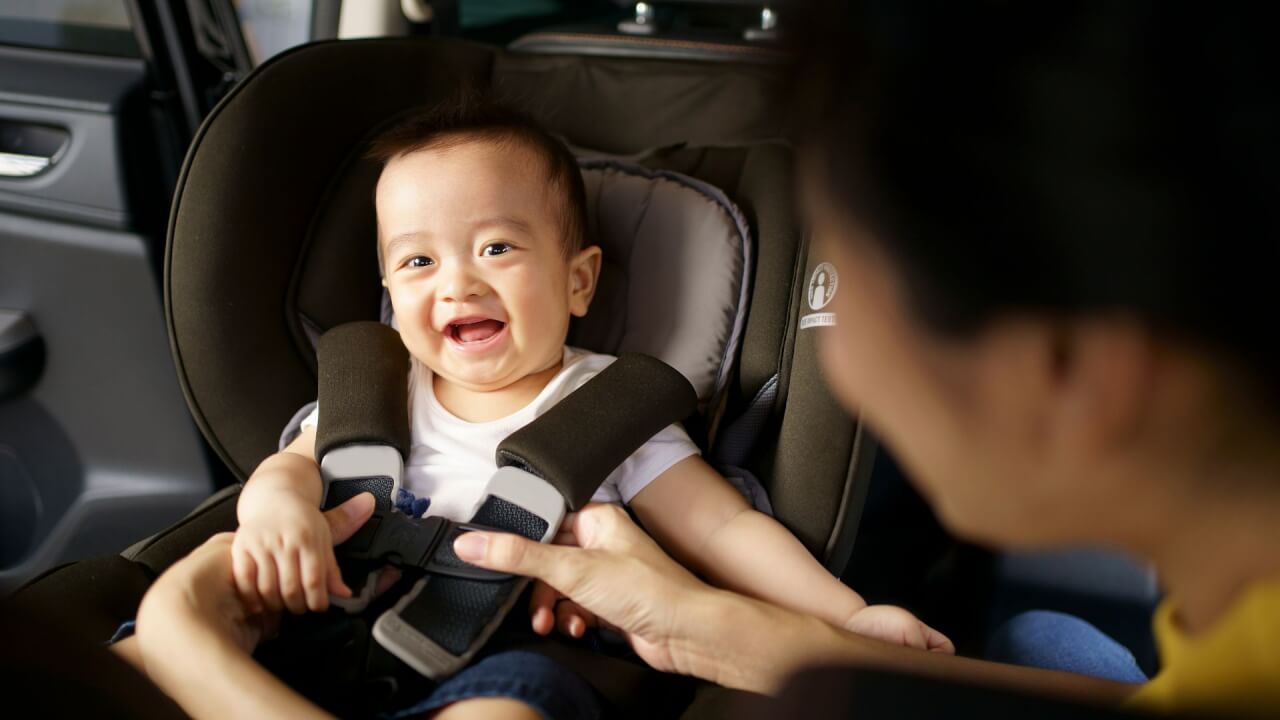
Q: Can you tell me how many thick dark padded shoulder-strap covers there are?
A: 2